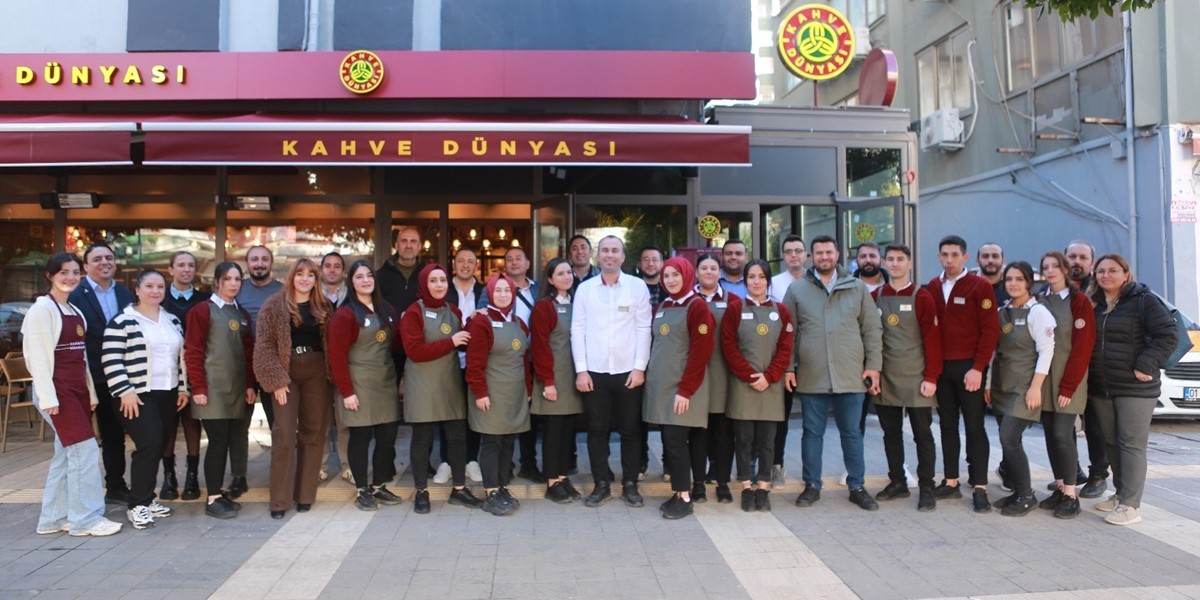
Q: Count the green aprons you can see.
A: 11